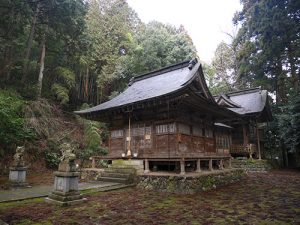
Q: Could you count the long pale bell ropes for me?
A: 1